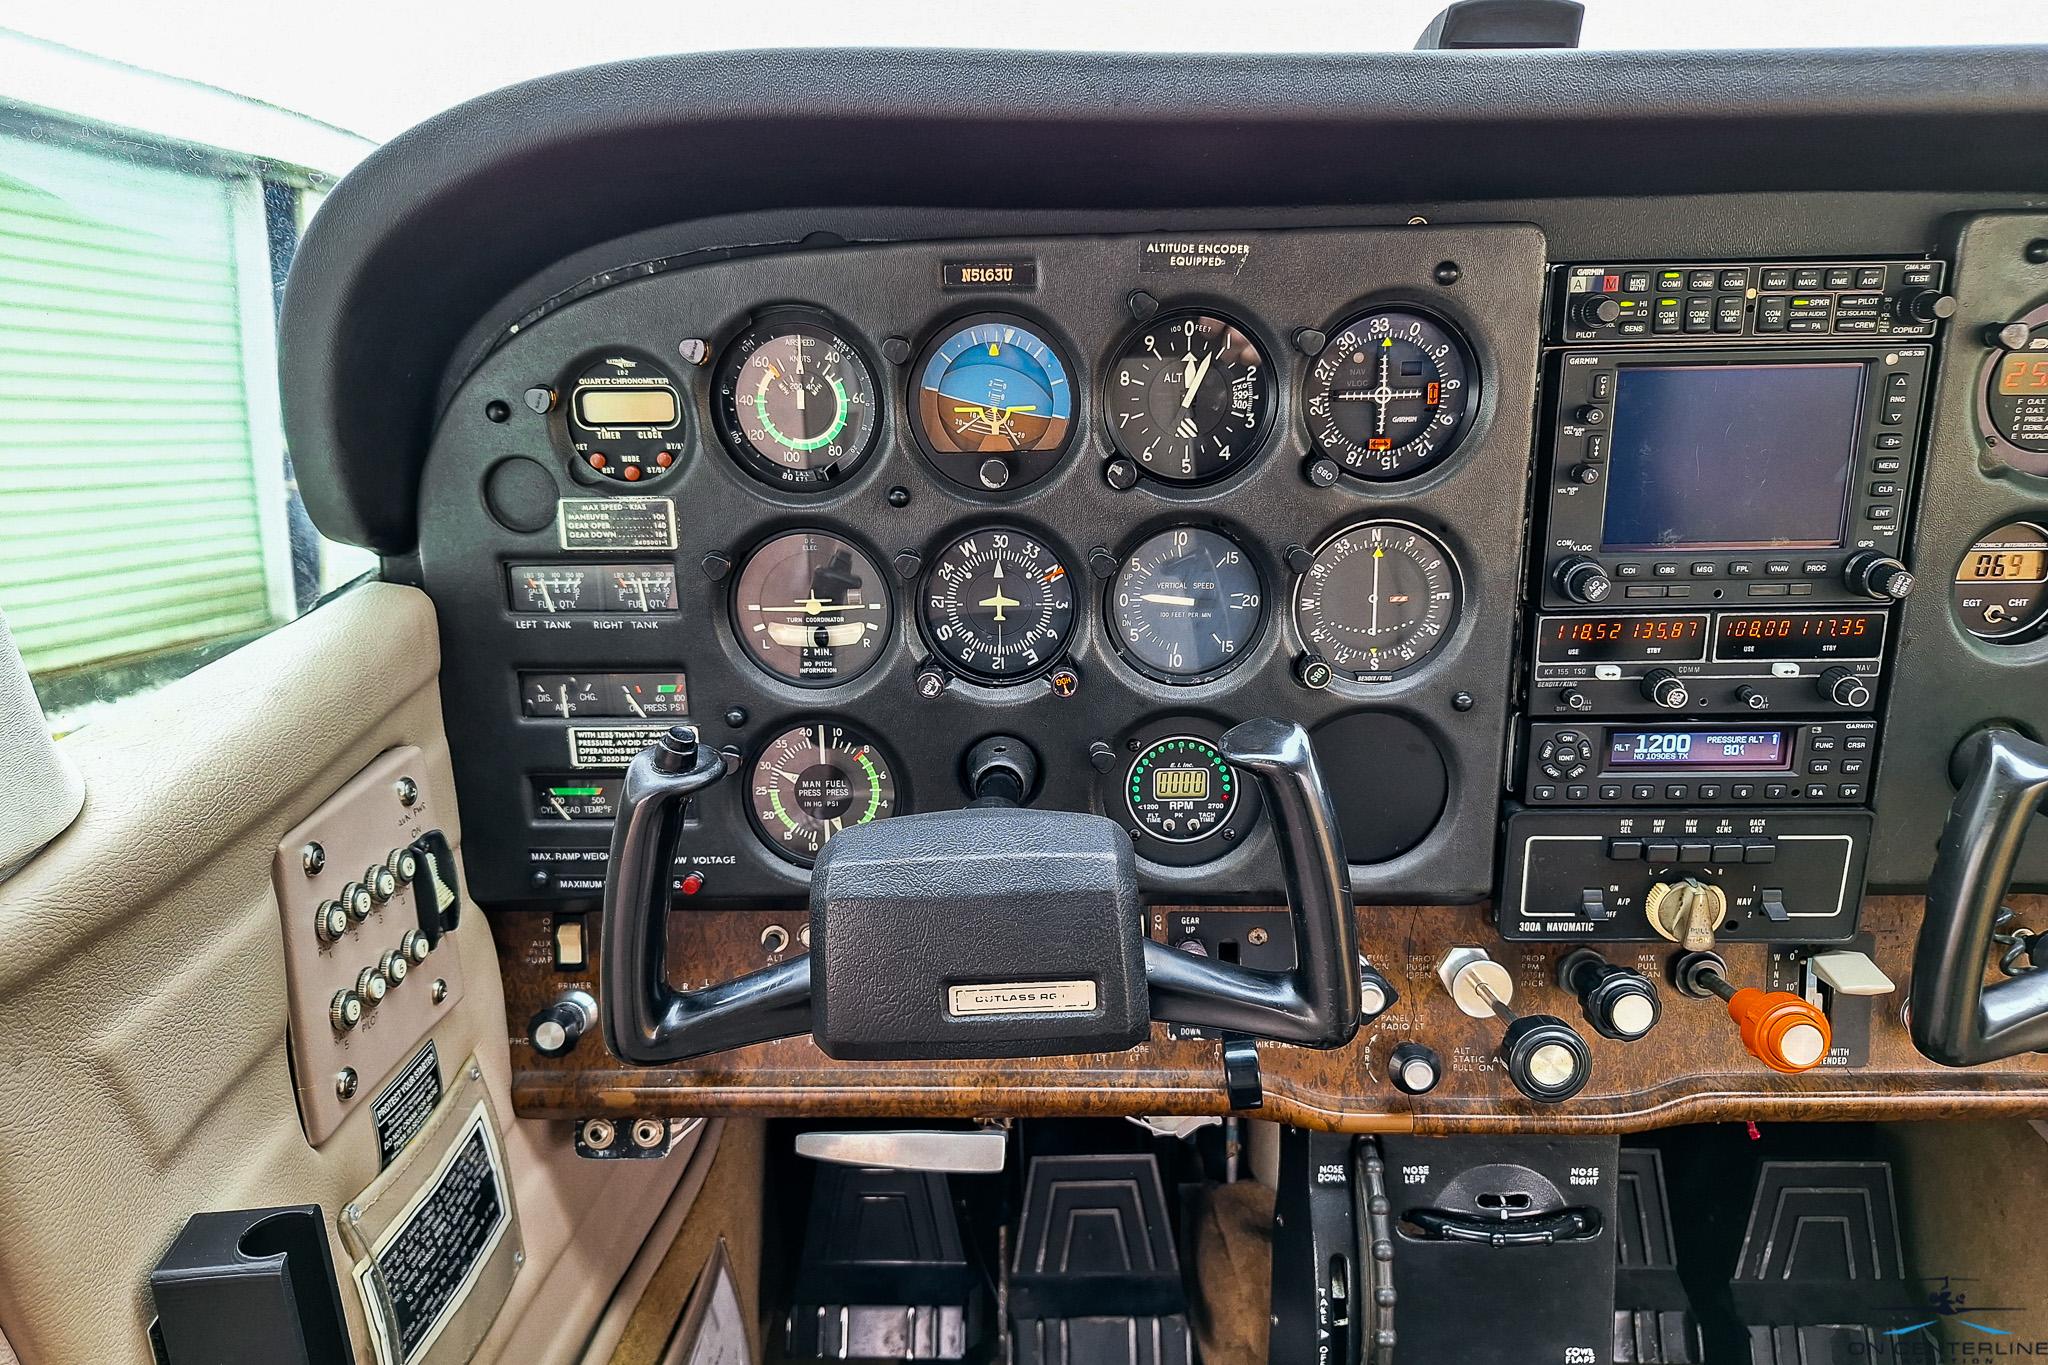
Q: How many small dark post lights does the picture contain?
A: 12